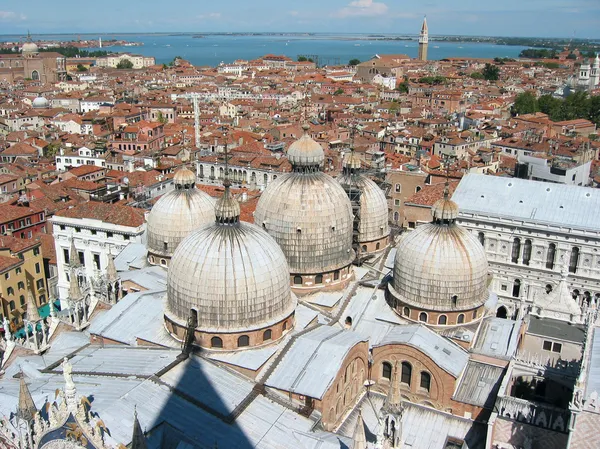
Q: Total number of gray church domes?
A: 5